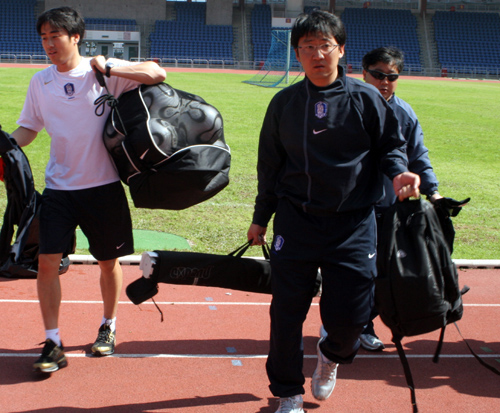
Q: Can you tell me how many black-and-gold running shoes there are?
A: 2